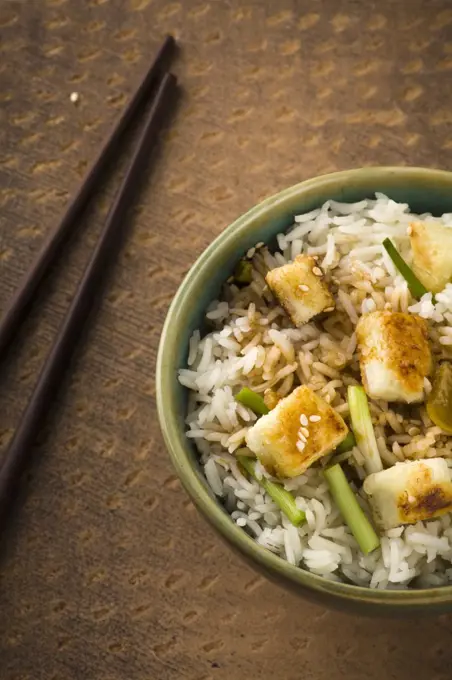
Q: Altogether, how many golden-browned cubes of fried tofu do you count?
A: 5